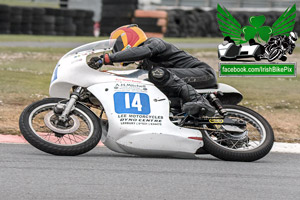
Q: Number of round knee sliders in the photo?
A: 1